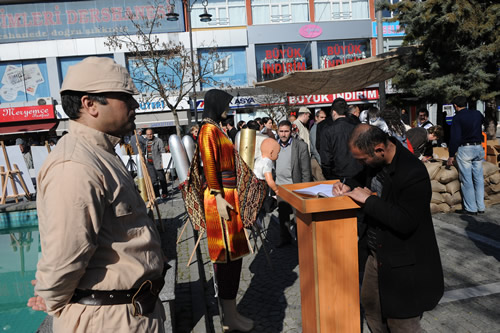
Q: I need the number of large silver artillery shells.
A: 2